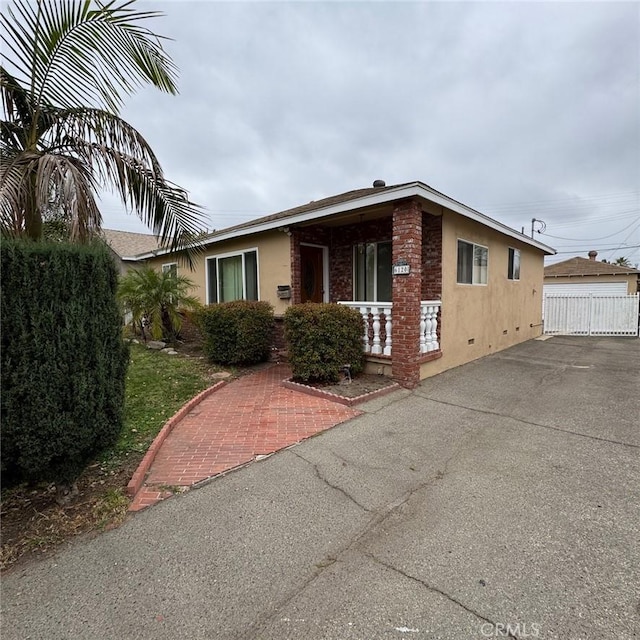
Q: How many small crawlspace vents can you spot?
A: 3